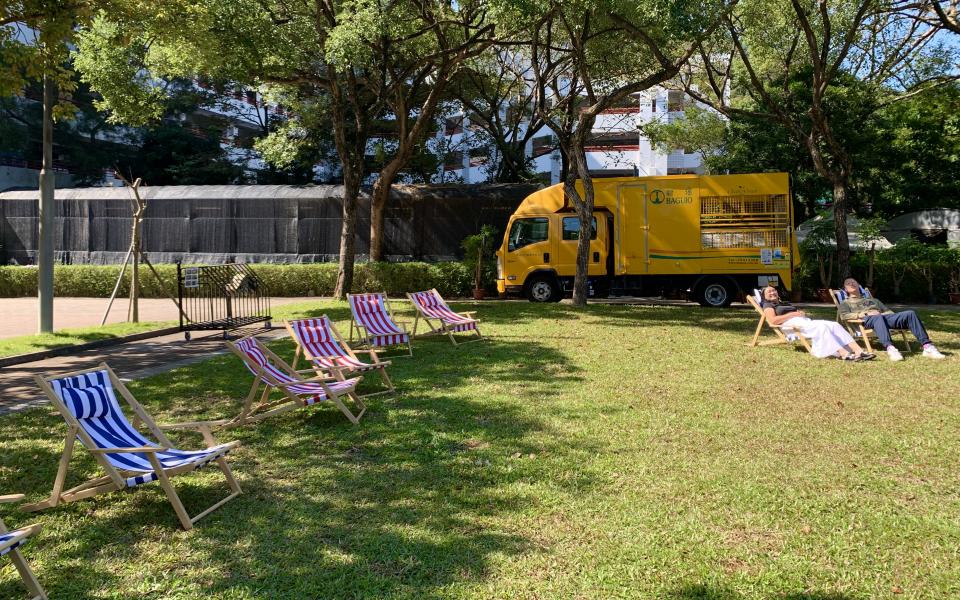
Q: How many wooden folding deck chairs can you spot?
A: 8